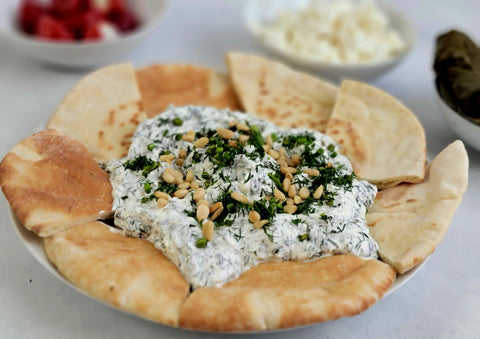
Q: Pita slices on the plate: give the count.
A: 8